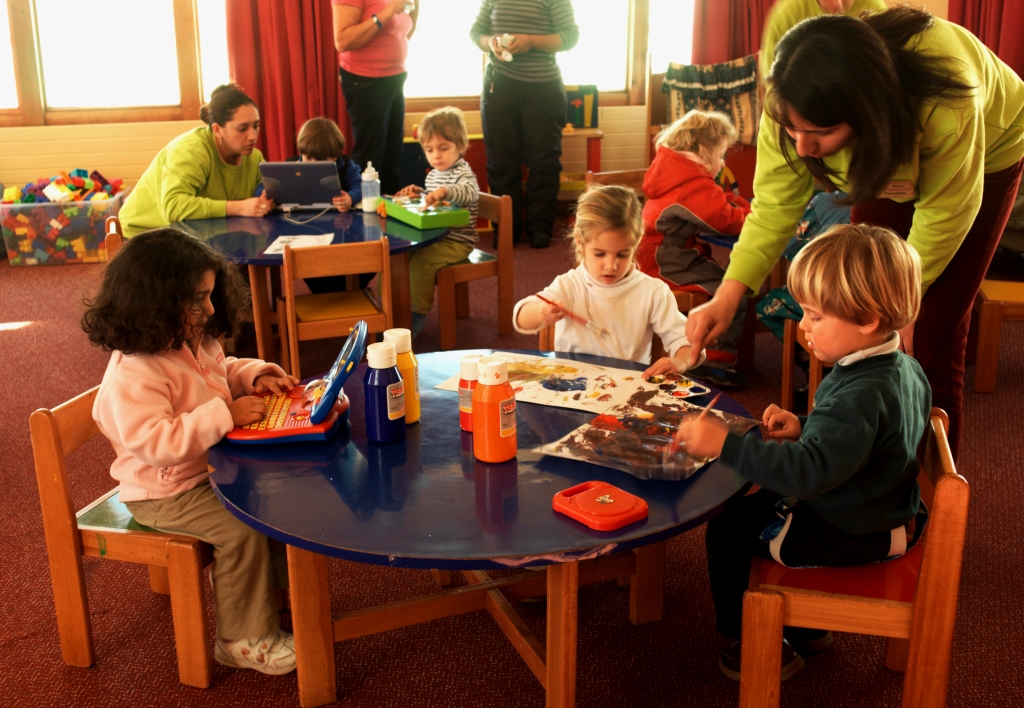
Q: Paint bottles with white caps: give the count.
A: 4